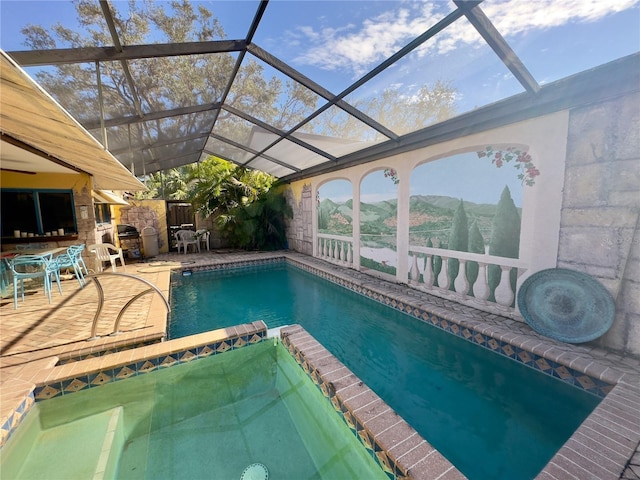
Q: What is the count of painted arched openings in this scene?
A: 3